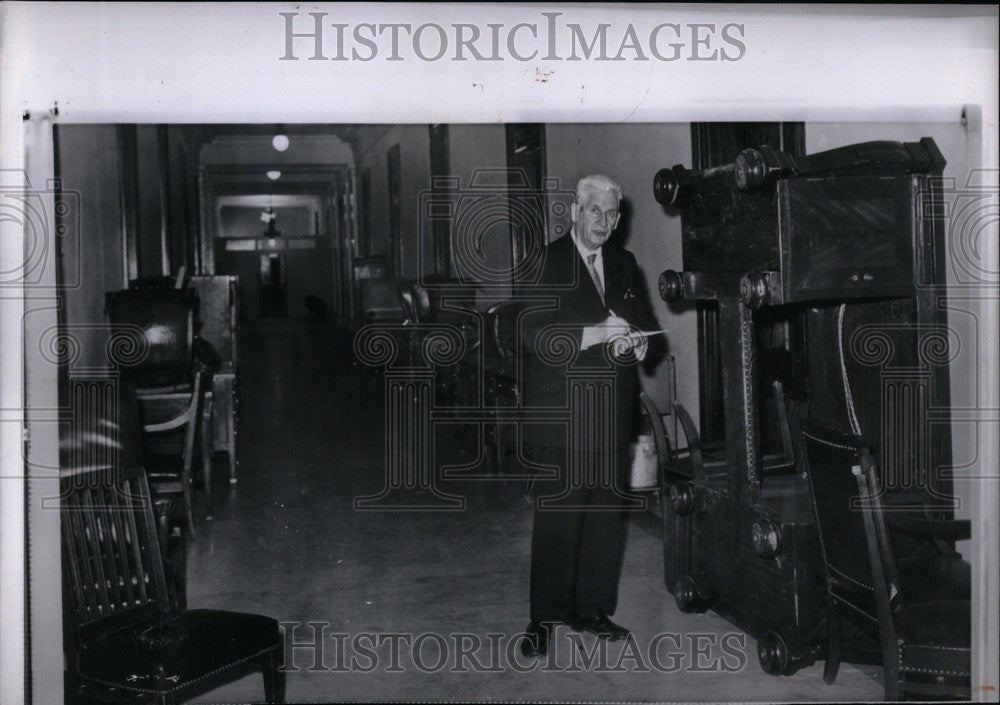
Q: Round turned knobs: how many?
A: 8